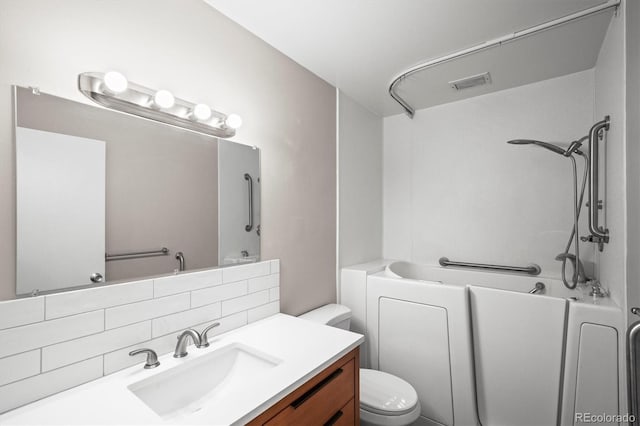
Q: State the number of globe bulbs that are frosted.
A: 4